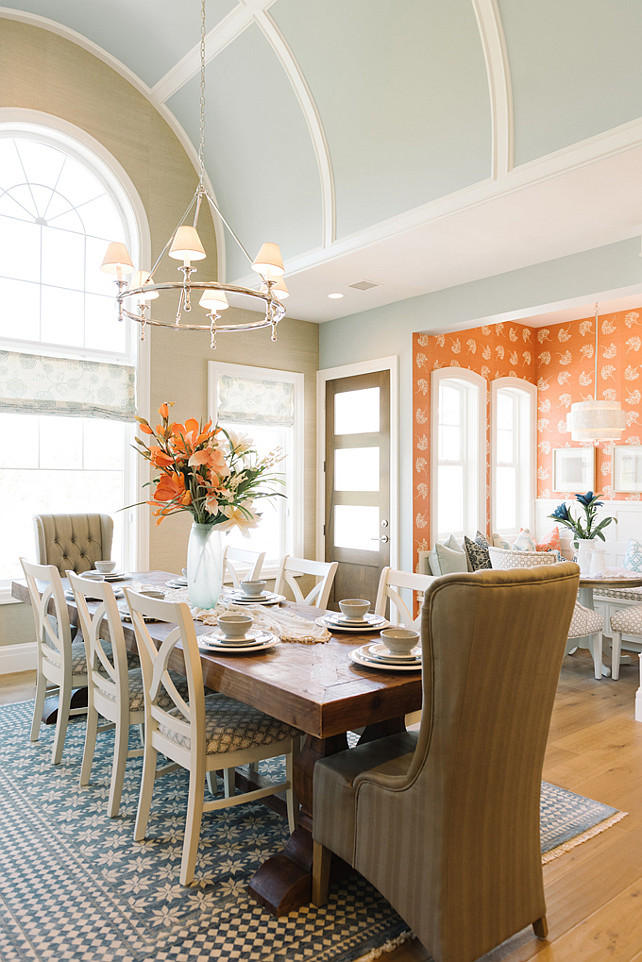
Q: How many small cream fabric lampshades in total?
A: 6